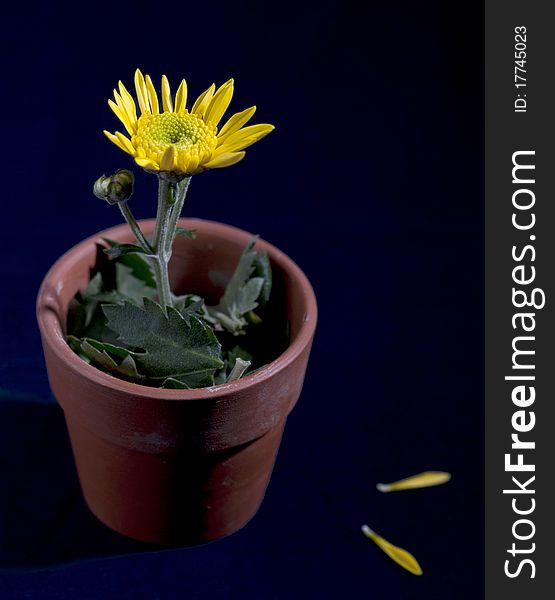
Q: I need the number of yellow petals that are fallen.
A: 2